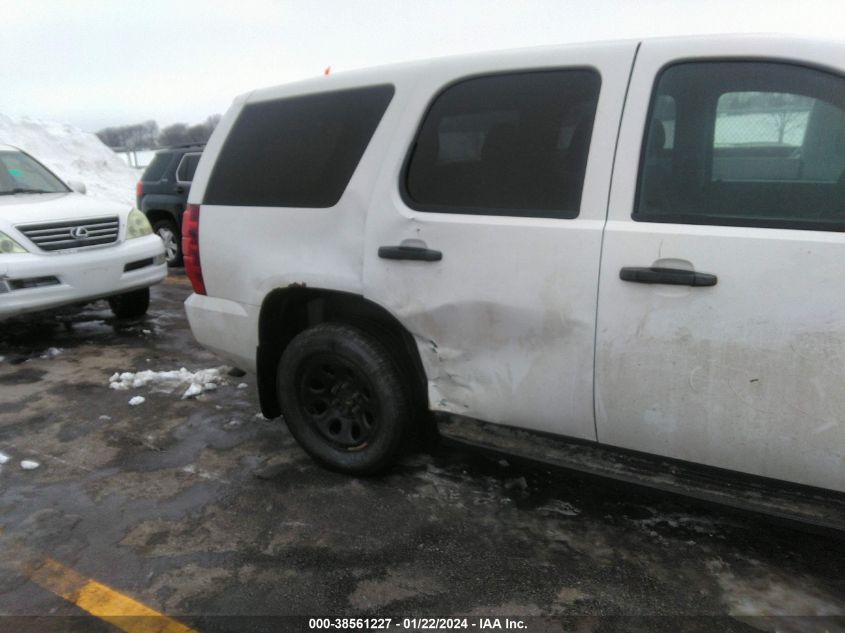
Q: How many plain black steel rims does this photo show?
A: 1